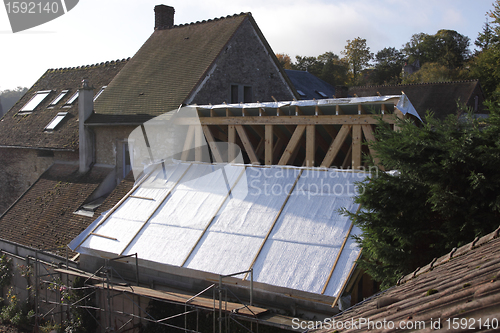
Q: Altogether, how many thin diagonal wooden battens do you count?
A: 6